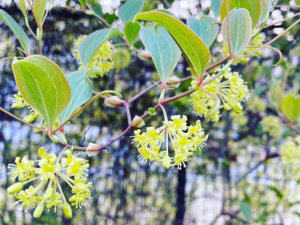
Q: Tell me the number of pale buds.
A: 5